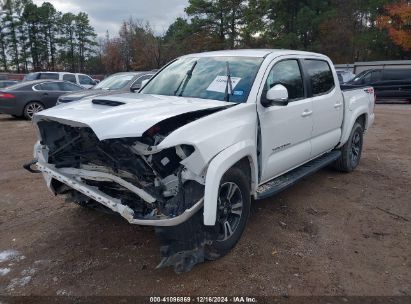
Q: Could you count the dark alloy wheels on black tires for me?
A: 2